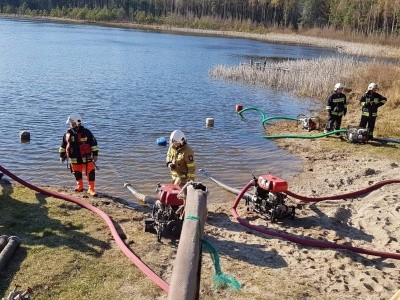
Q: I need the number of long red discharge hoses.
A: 3